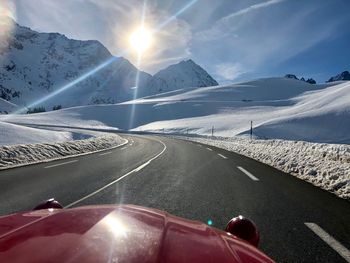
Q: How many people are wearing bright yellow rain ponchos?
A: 0